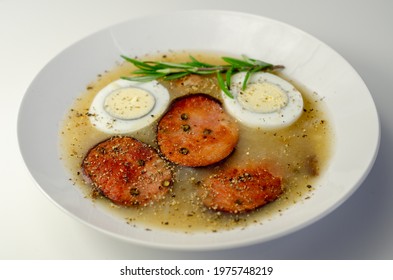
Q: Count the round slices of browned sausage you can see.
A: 3